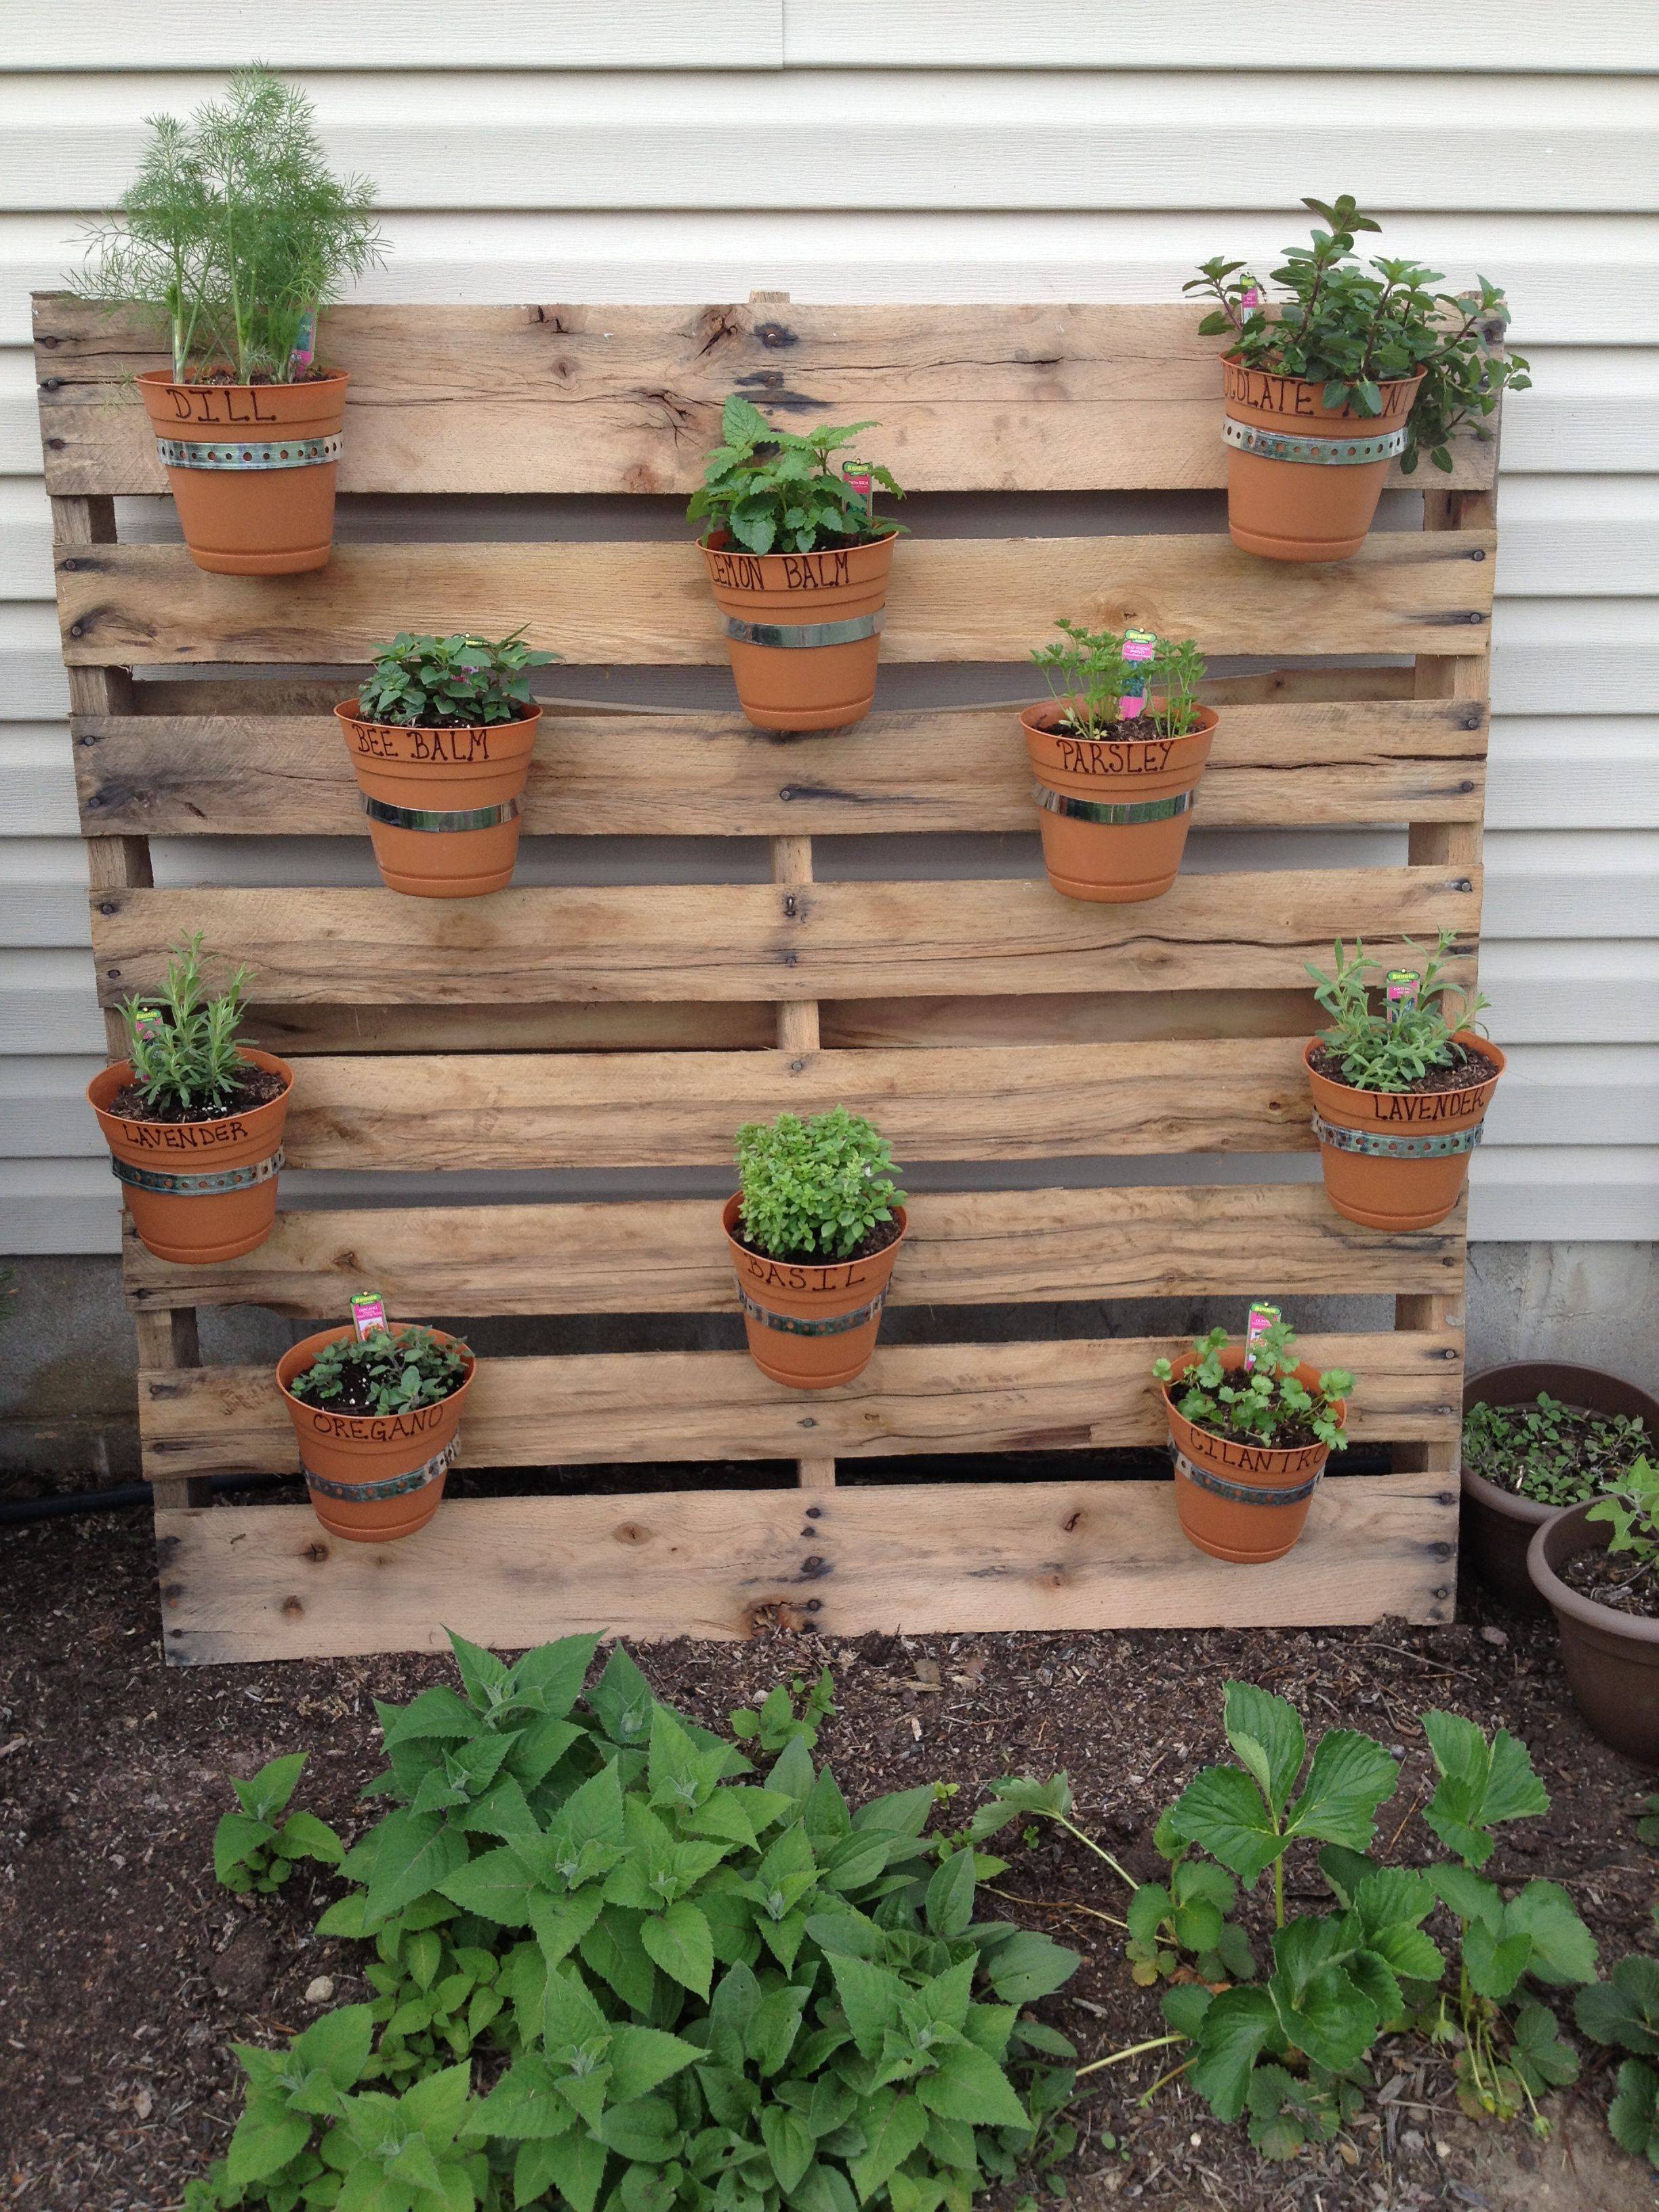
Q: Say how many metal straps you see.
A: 10